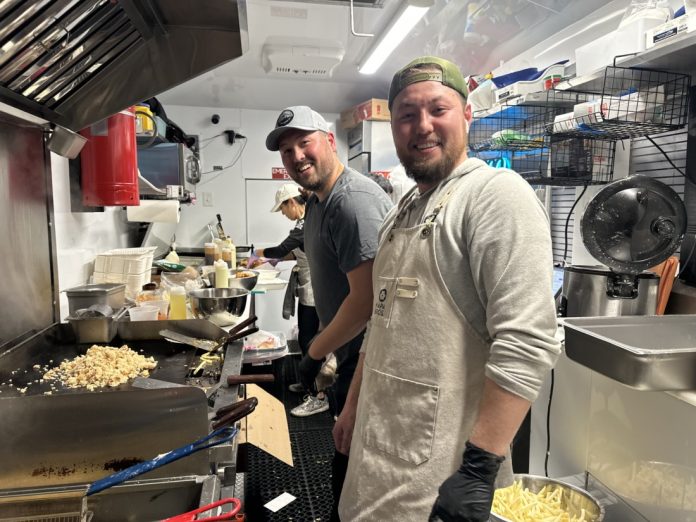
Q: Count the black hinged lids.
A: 1